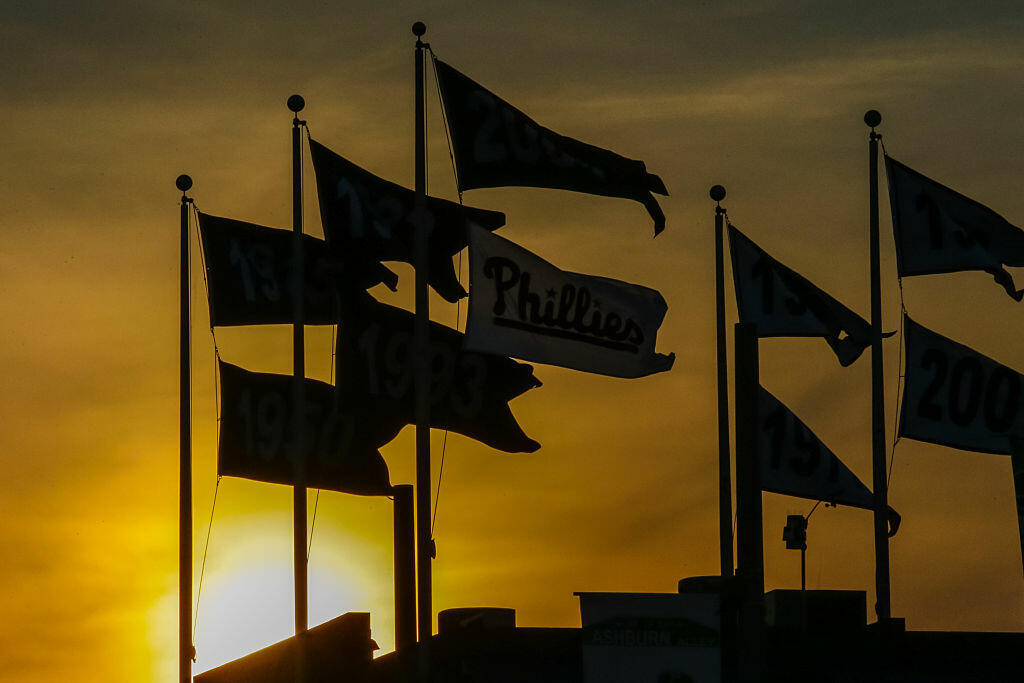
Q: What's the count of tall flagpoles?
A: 5